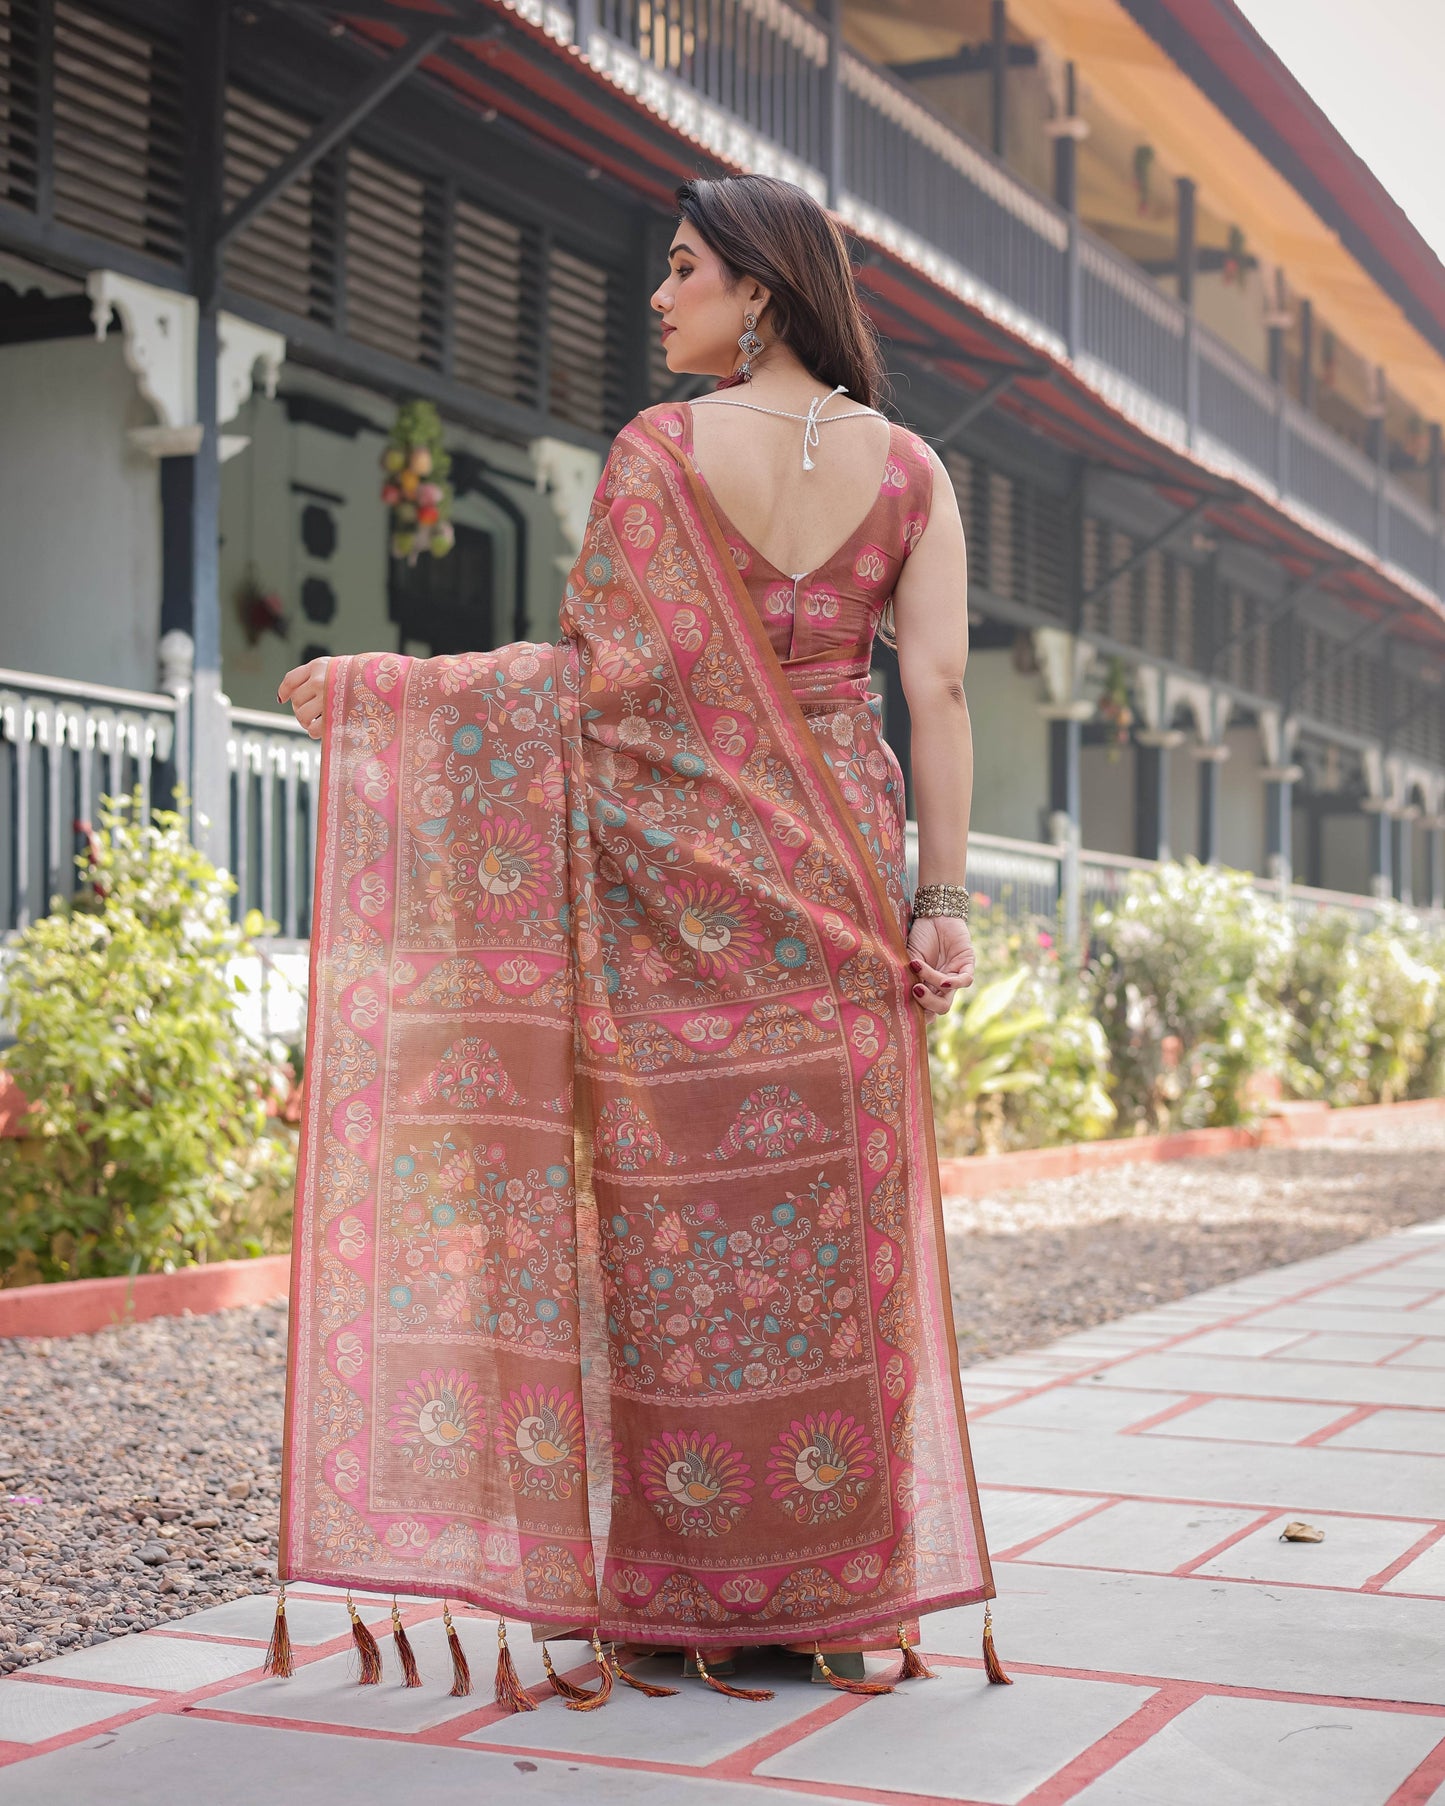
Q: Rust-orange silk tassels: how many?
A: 12